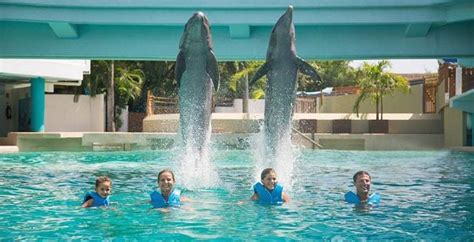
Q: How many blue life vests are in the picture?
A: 4